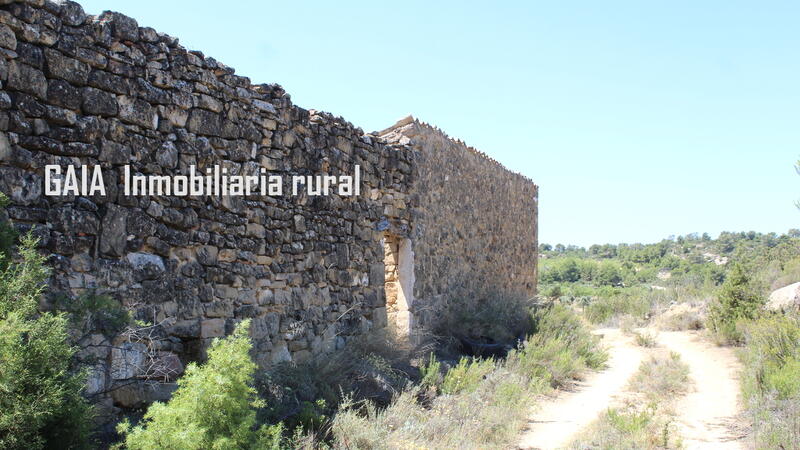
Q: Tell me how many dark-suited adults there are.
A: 0